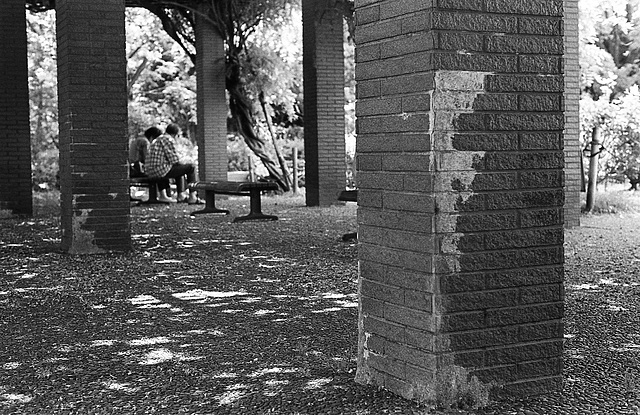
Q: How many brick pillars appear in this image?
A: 6